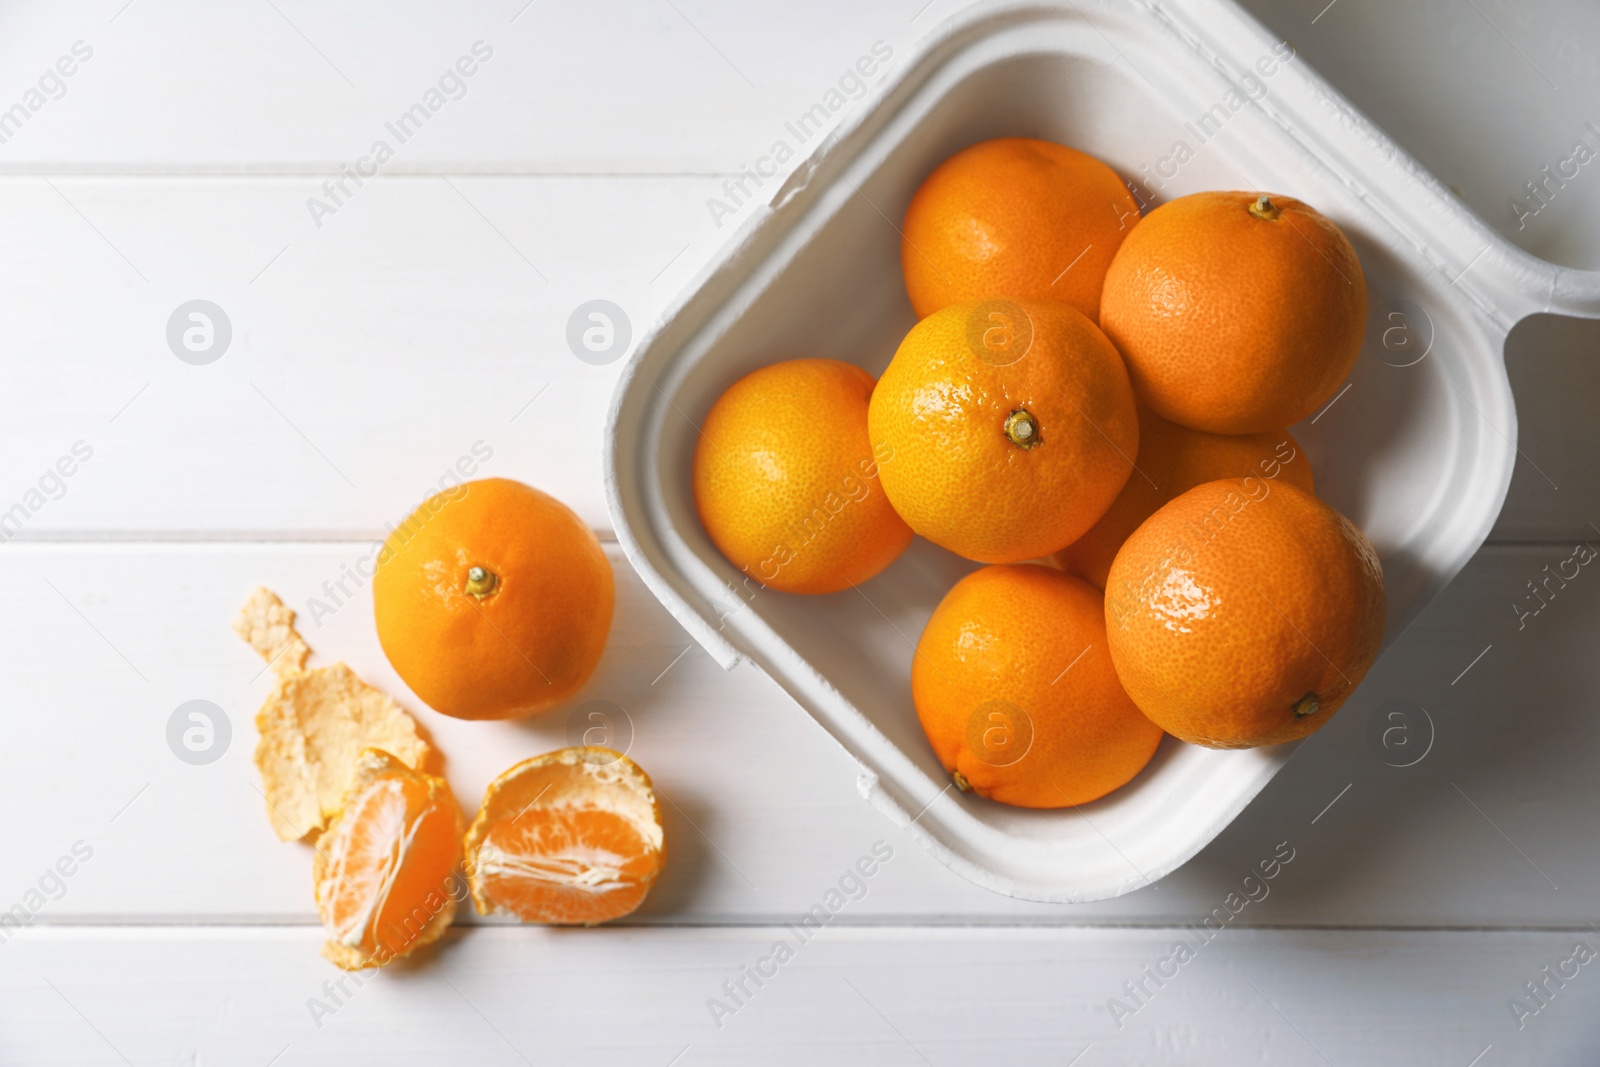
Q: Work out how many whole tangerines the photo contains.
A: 8